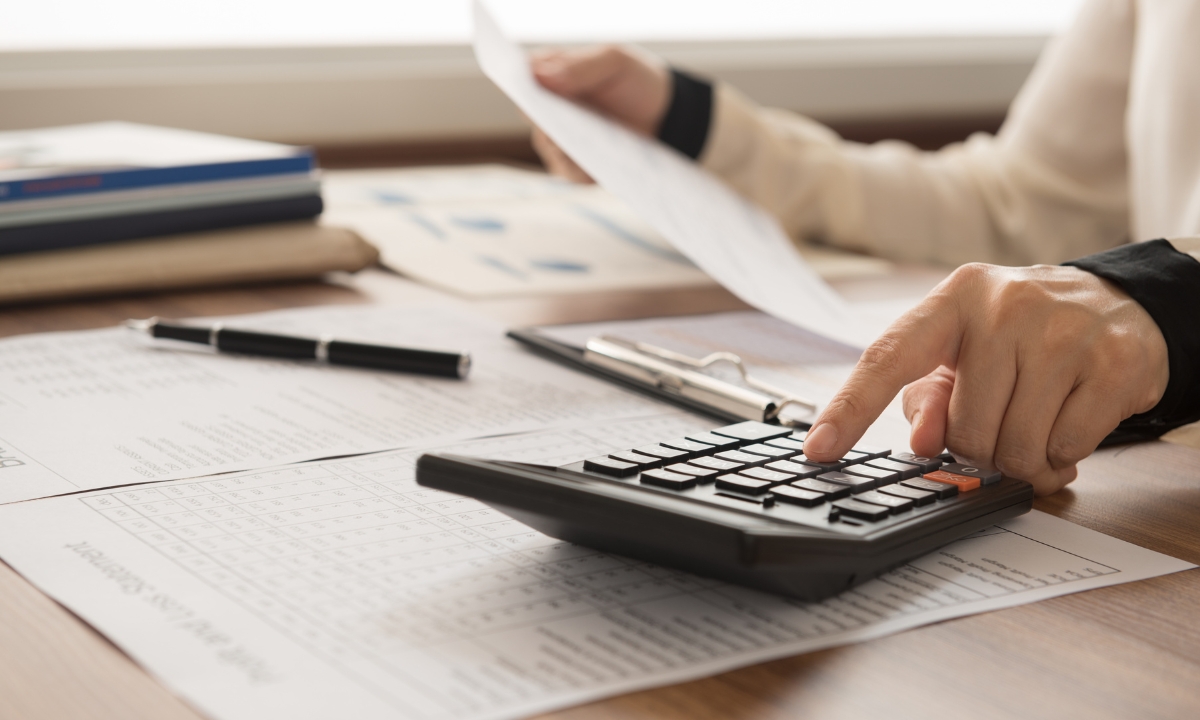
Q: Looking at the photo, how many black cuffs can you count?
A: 2